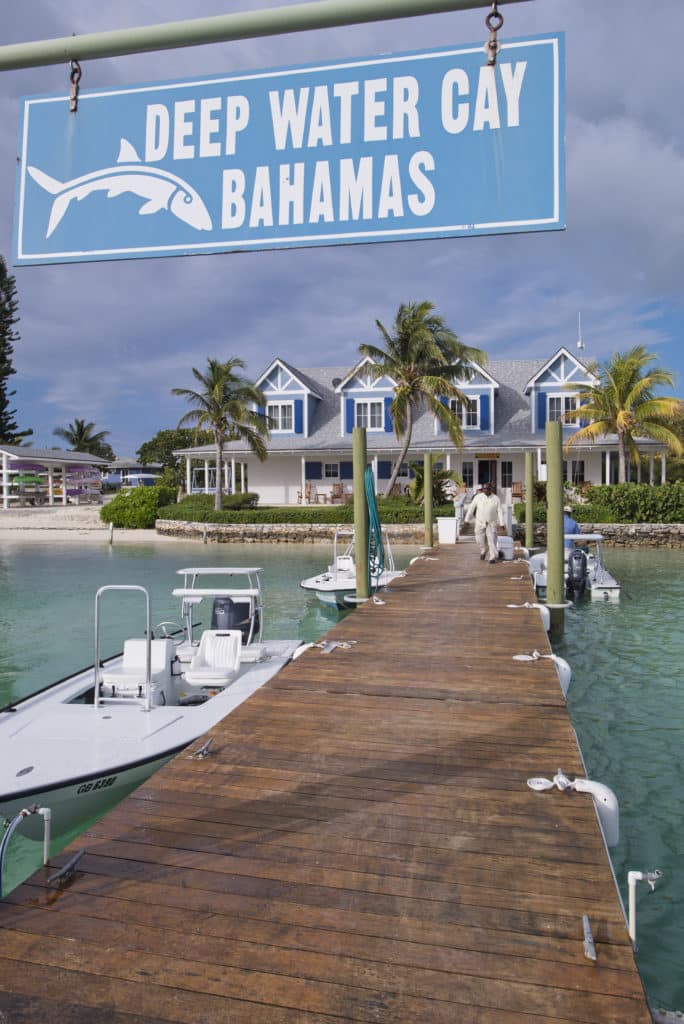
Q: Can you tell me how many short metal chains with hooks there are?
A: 2